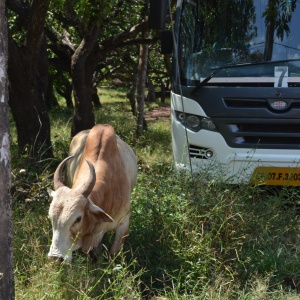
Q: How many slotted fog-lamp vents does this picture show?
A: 1